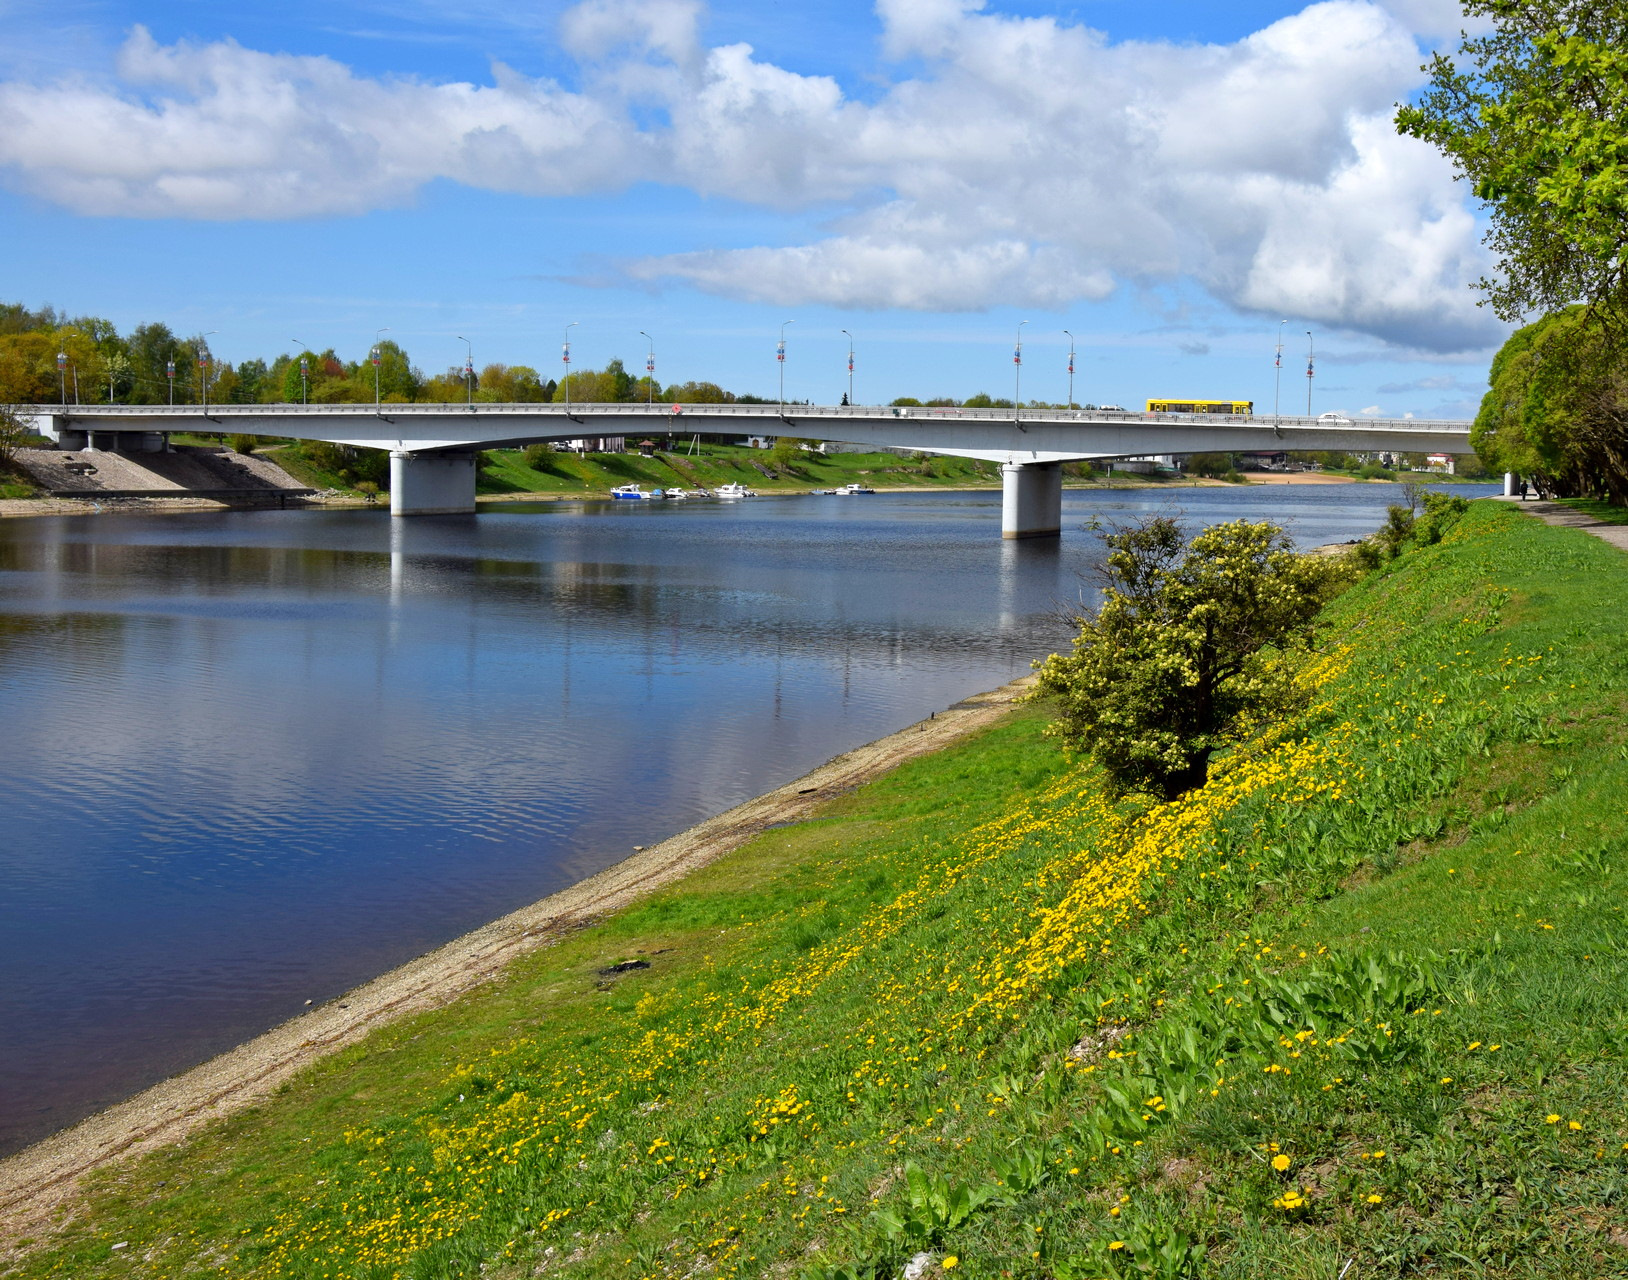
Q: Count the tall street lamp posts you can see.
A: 14